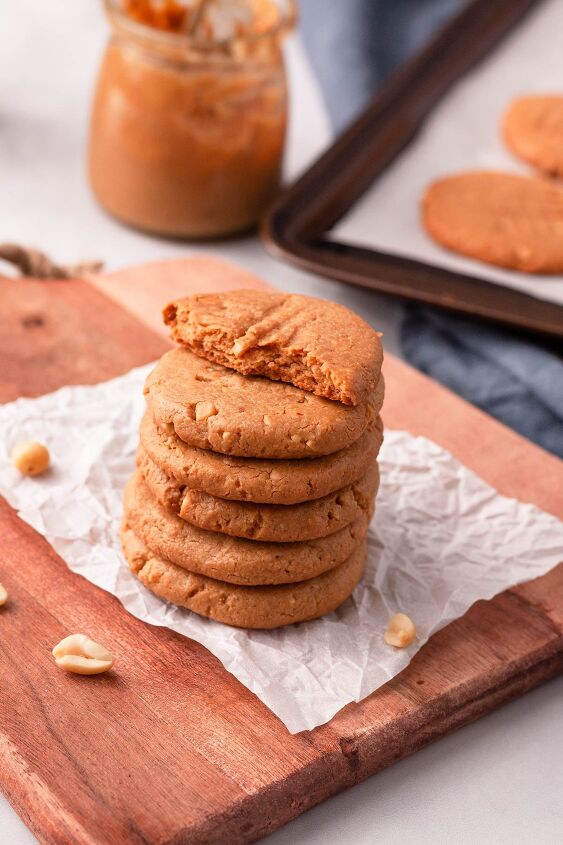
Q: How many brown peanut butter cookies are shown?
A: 8